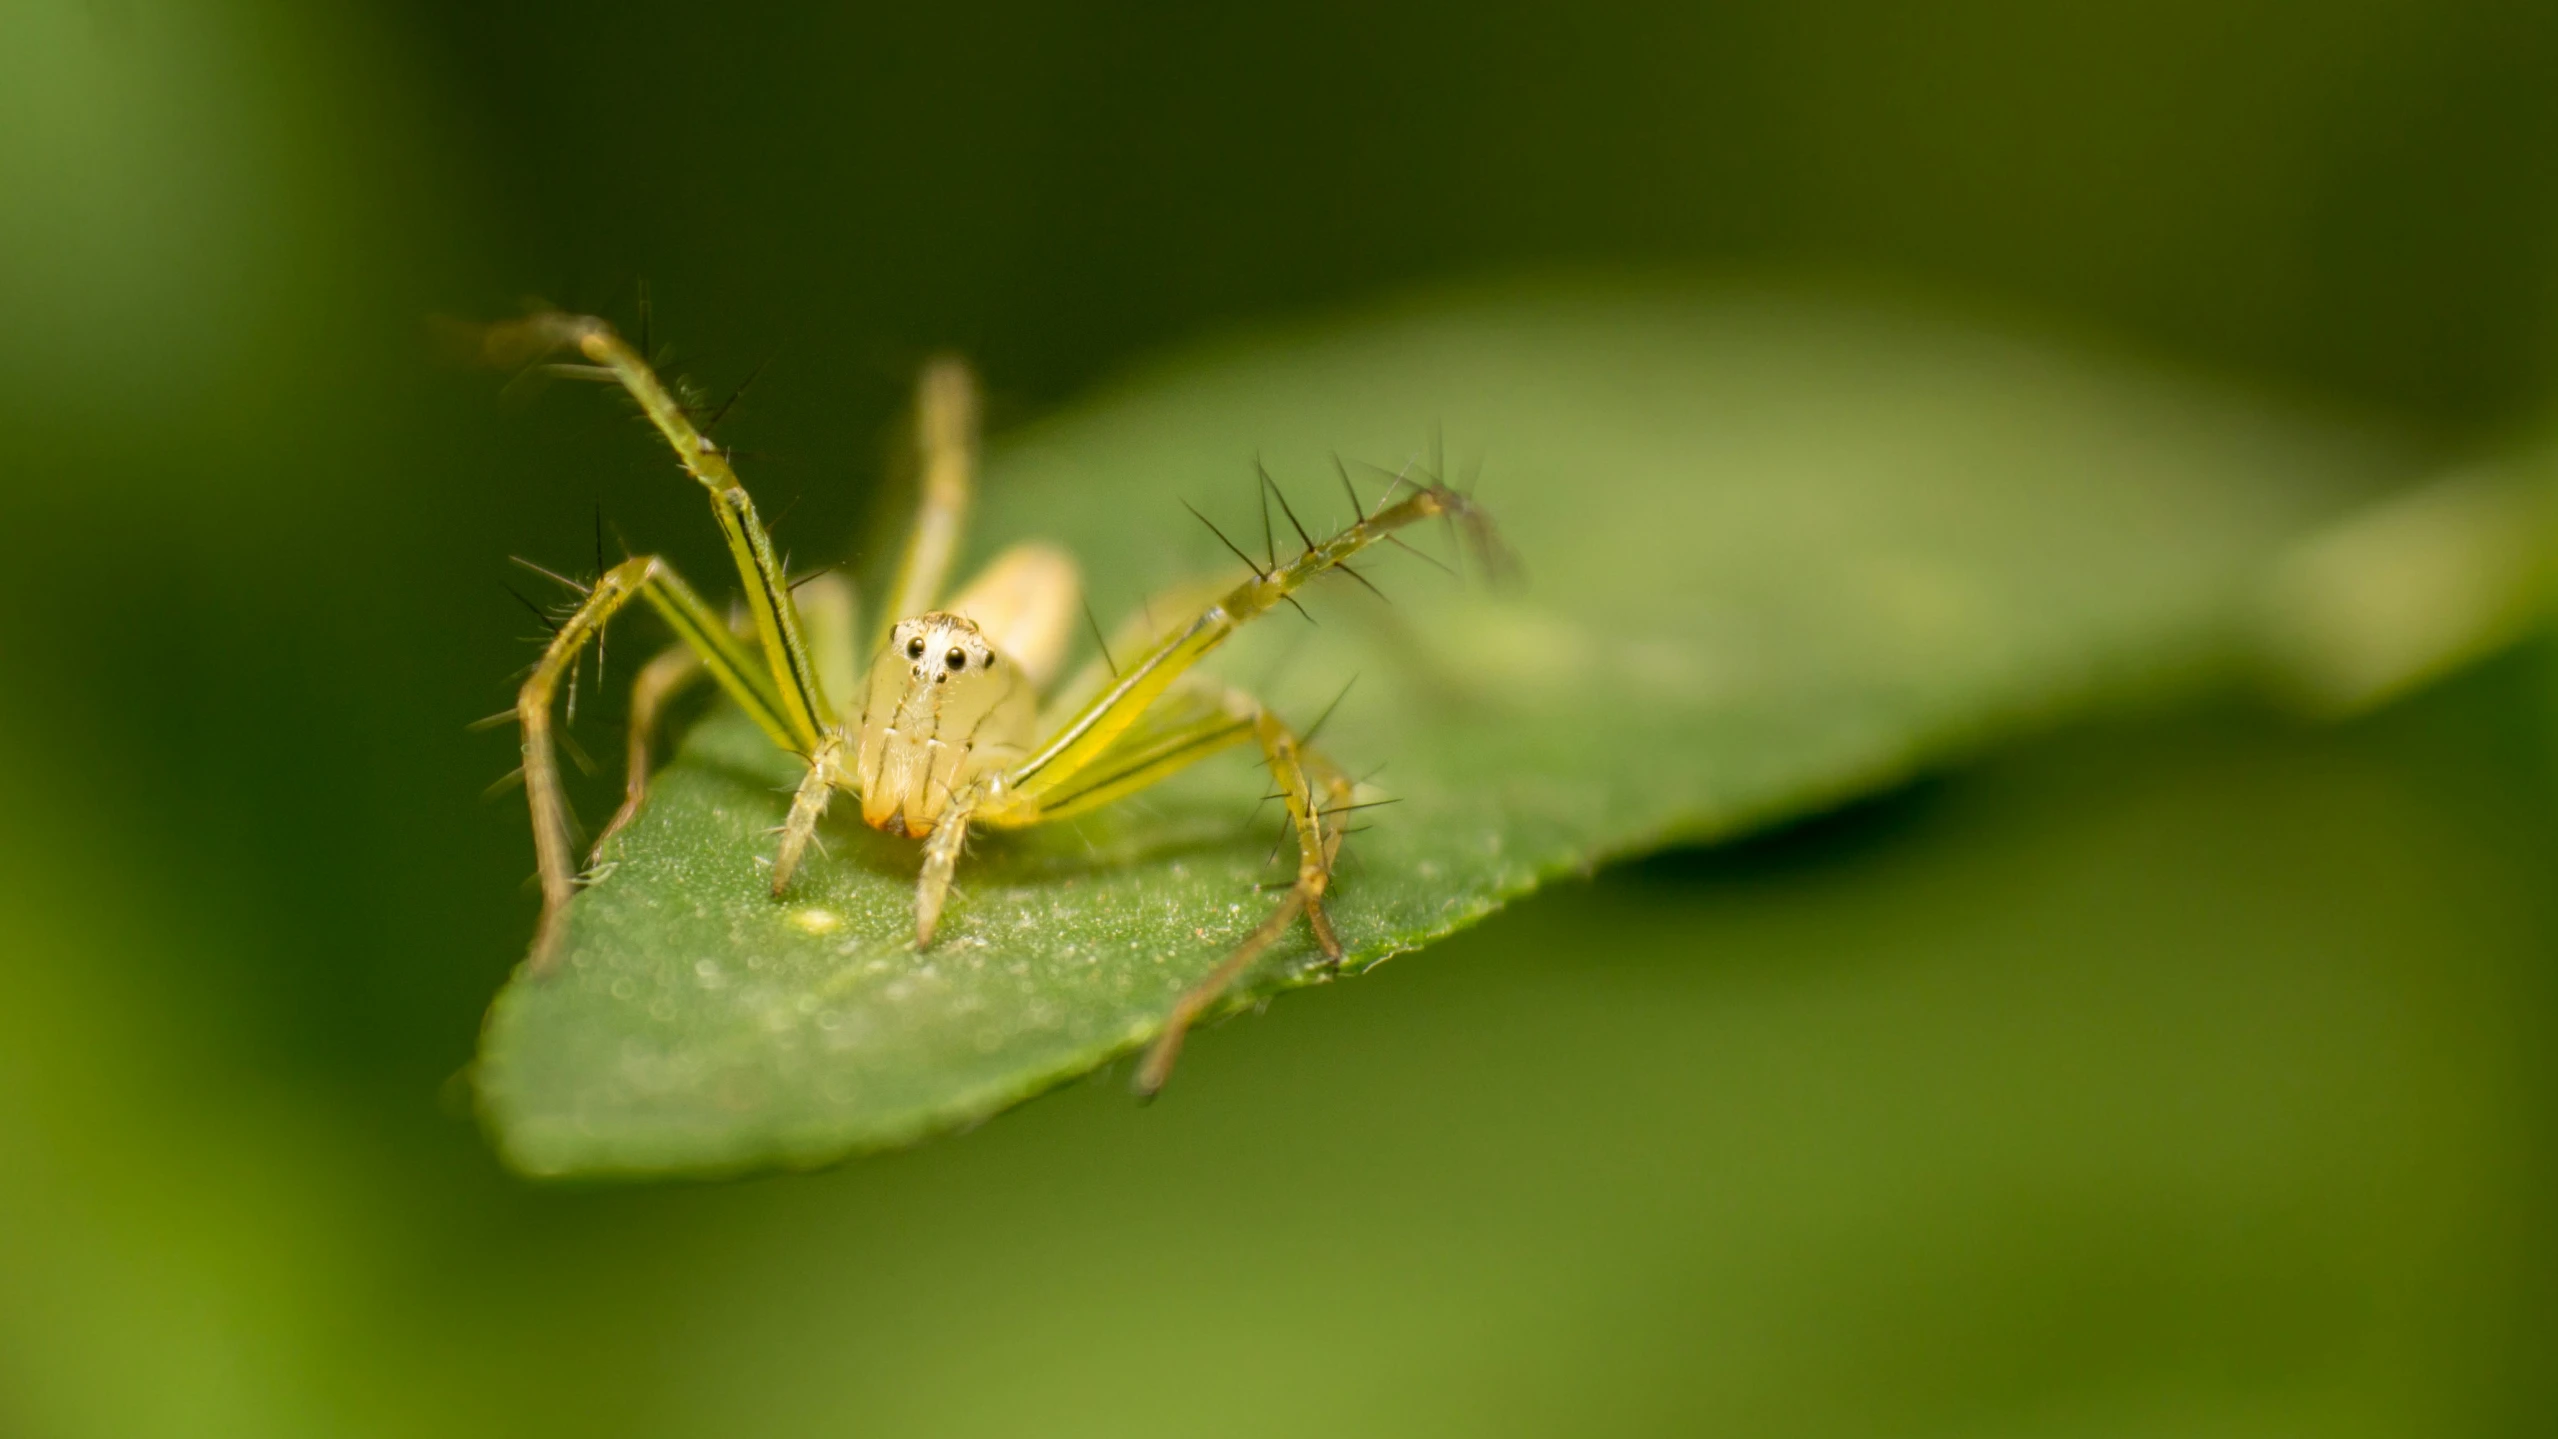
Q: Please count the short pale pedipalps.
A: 2